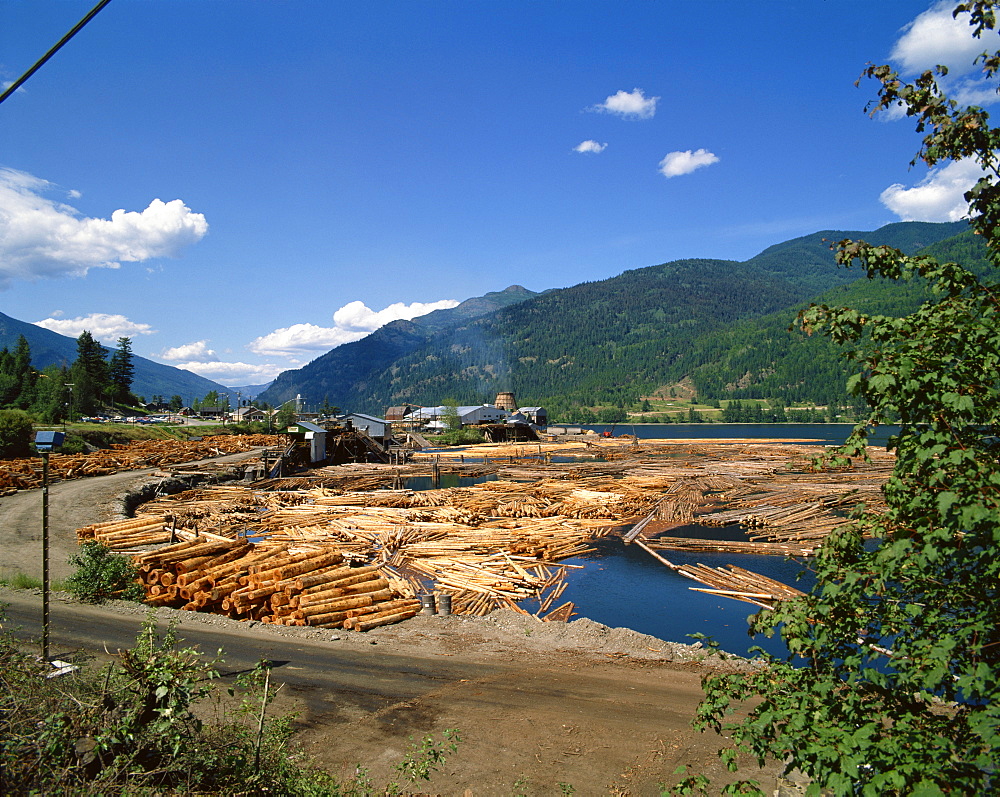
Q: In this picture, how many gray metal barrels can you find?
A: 2